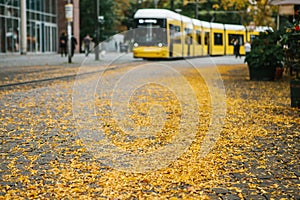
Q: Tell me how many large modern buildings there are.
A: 1